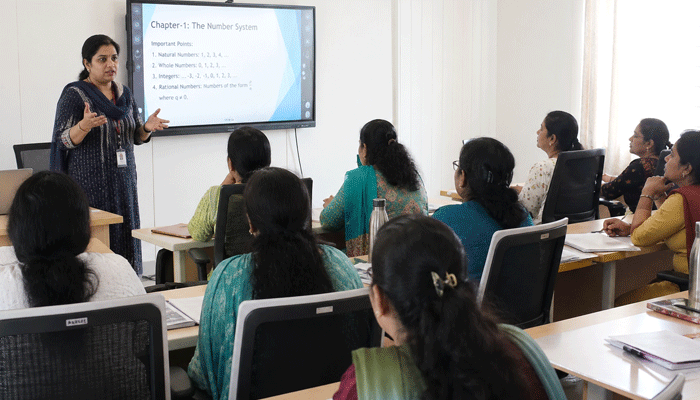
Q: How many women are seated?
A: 9